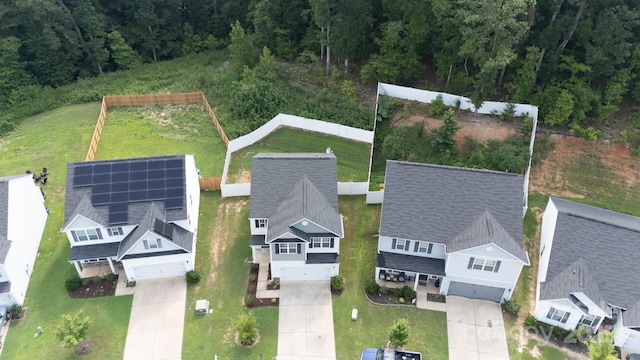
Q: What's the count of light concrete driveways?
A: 3